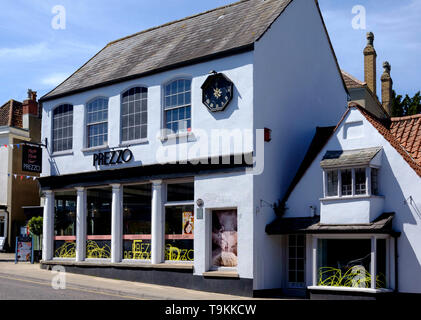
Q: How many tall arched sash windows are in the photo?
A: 4